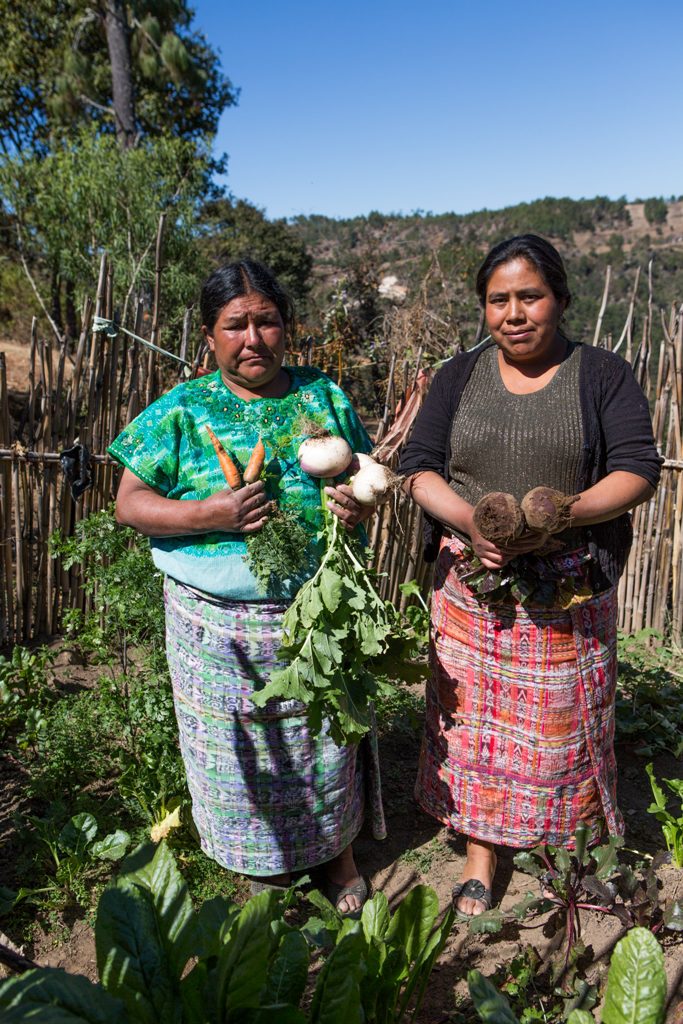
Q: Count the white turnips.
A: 3